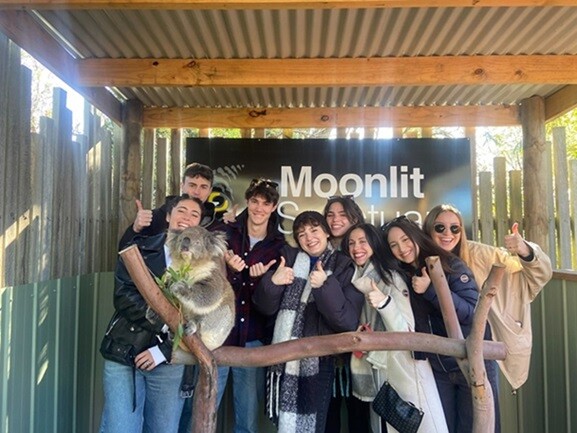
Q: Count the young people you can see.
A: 8